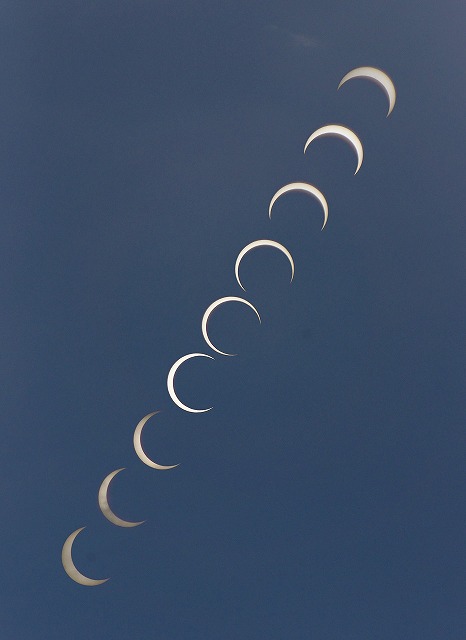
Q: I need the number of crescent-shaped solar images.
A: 9